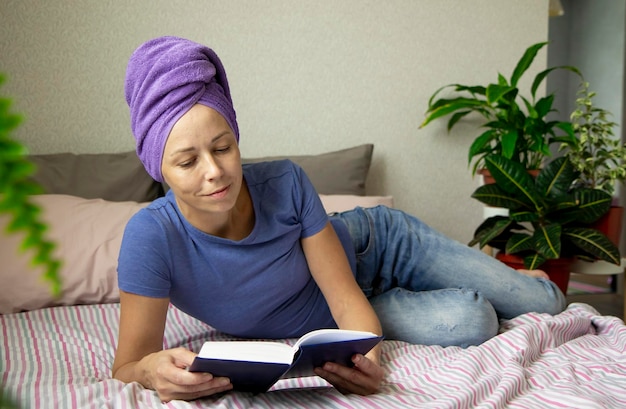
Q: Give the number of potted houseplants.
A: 3